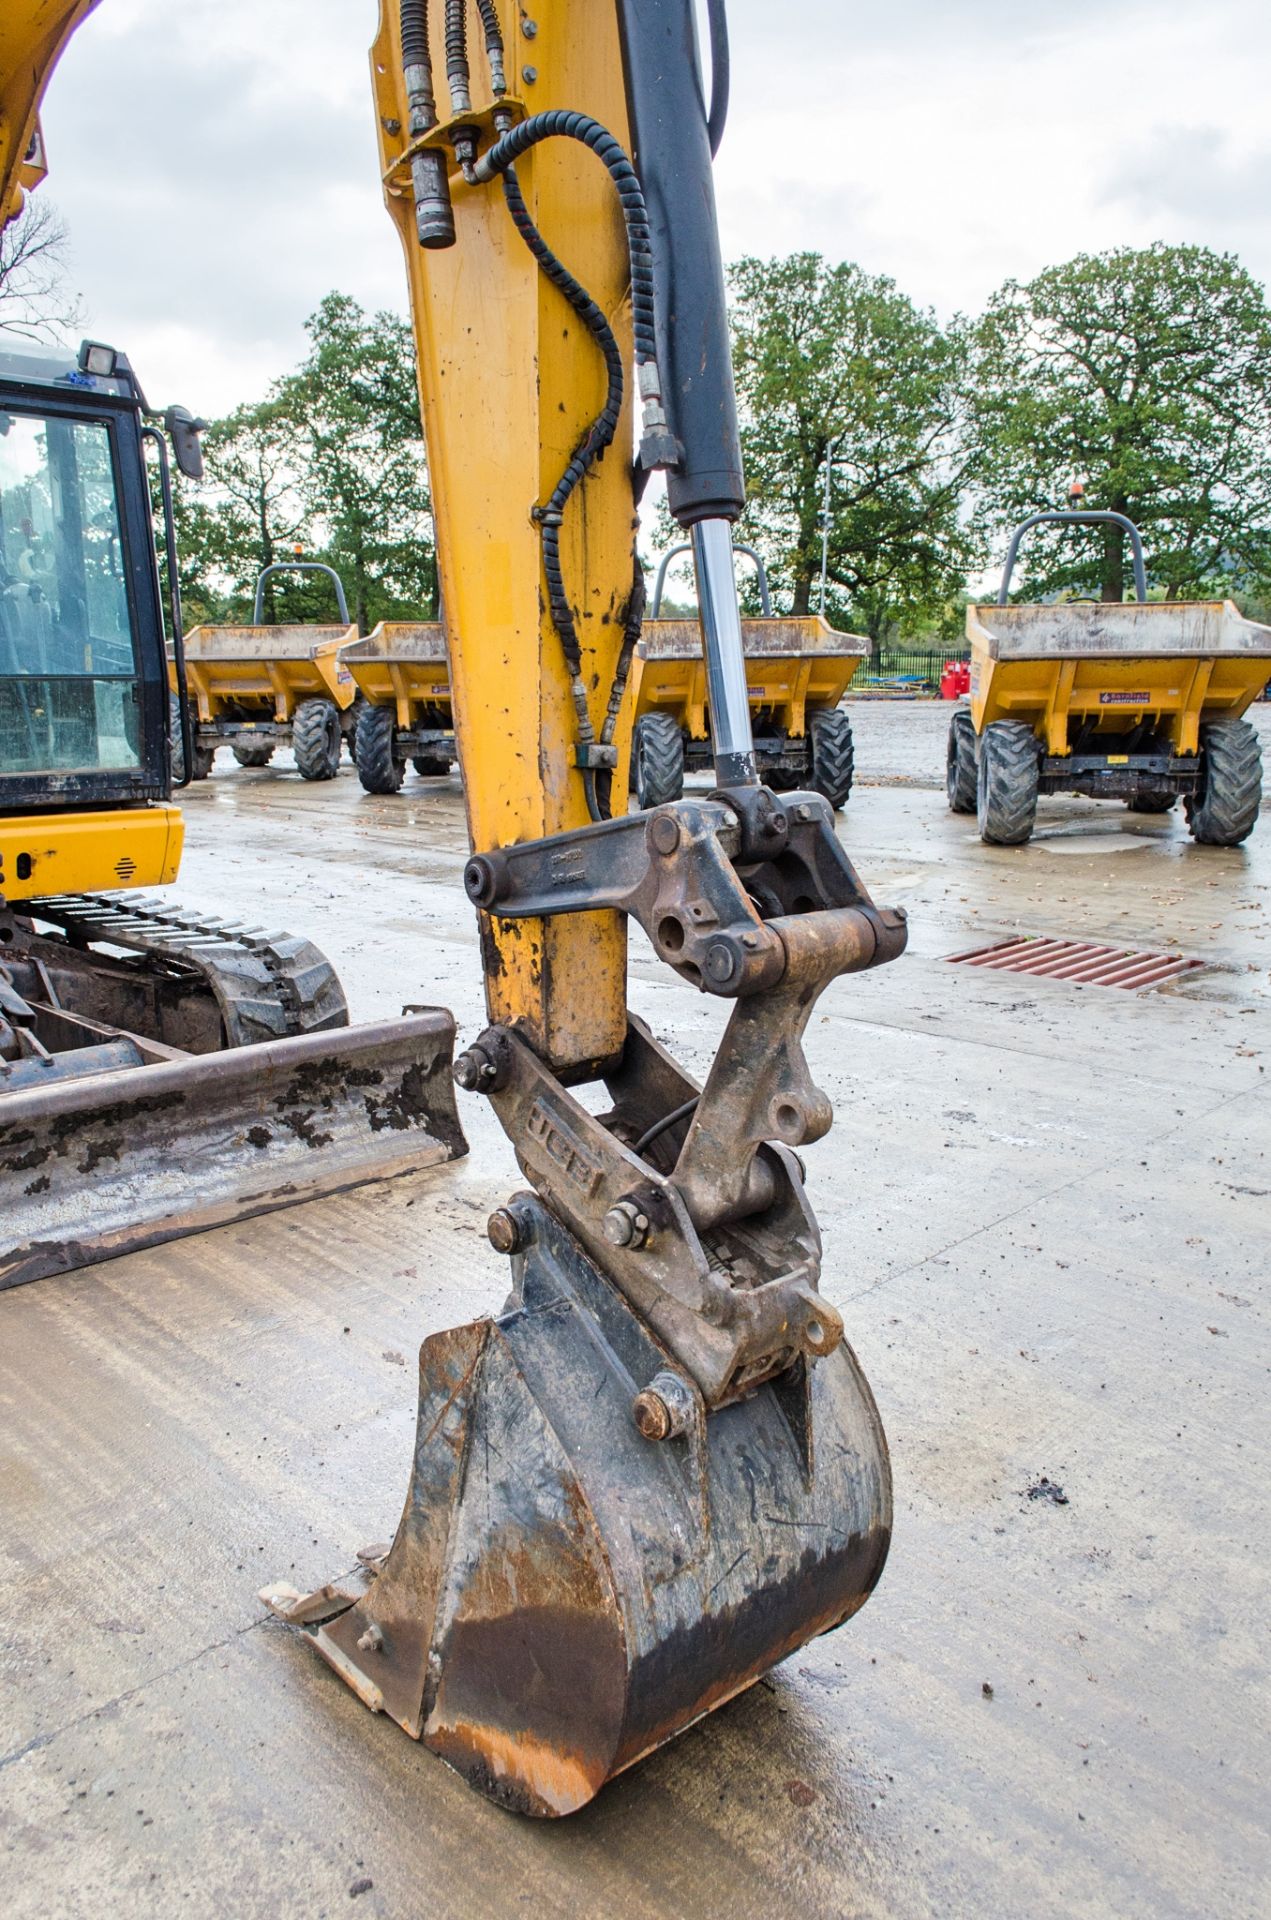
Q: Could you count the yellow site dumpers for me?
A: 4